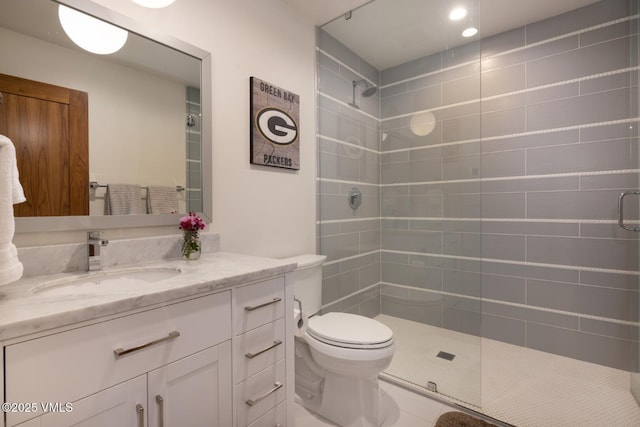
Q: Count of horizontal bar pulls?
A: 4